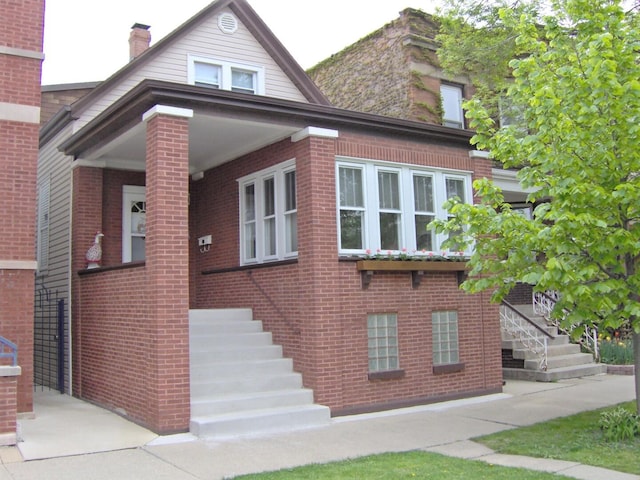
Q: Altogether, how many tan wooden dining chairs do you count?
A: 0